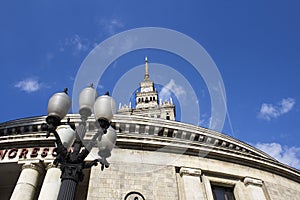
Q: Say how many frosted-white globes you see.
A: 5